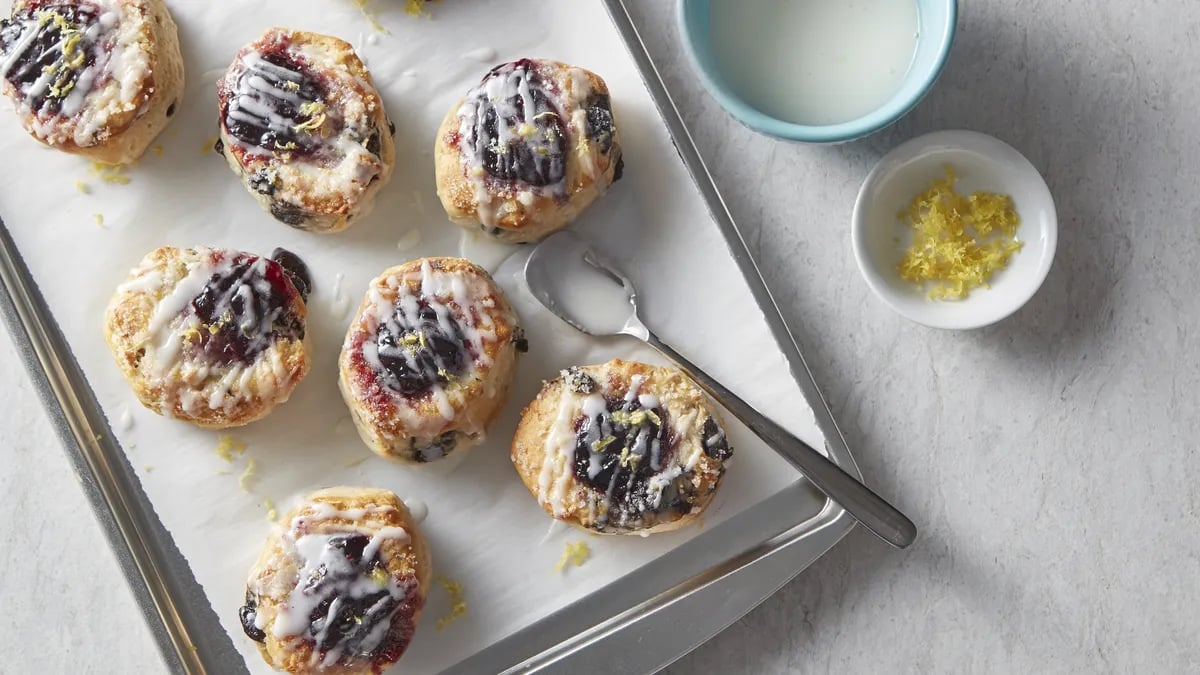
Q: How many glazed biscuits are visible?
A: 7